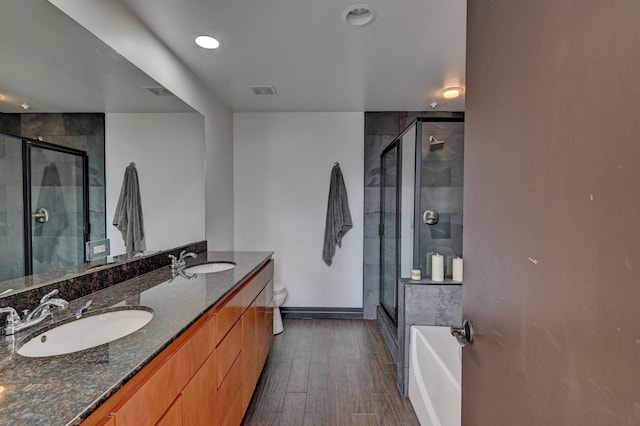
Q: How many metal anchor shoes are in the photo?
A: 0